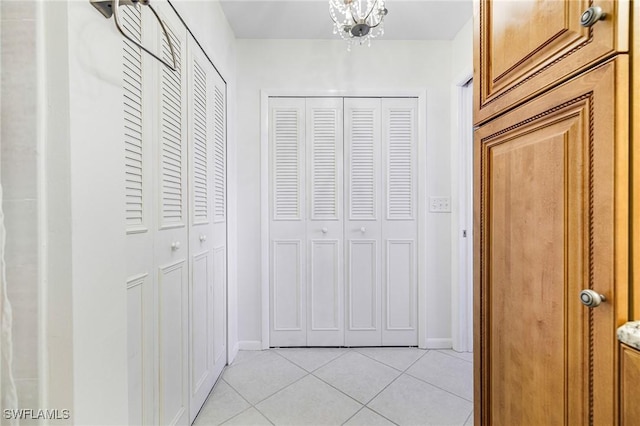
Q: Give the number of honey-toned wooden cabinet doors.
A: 2